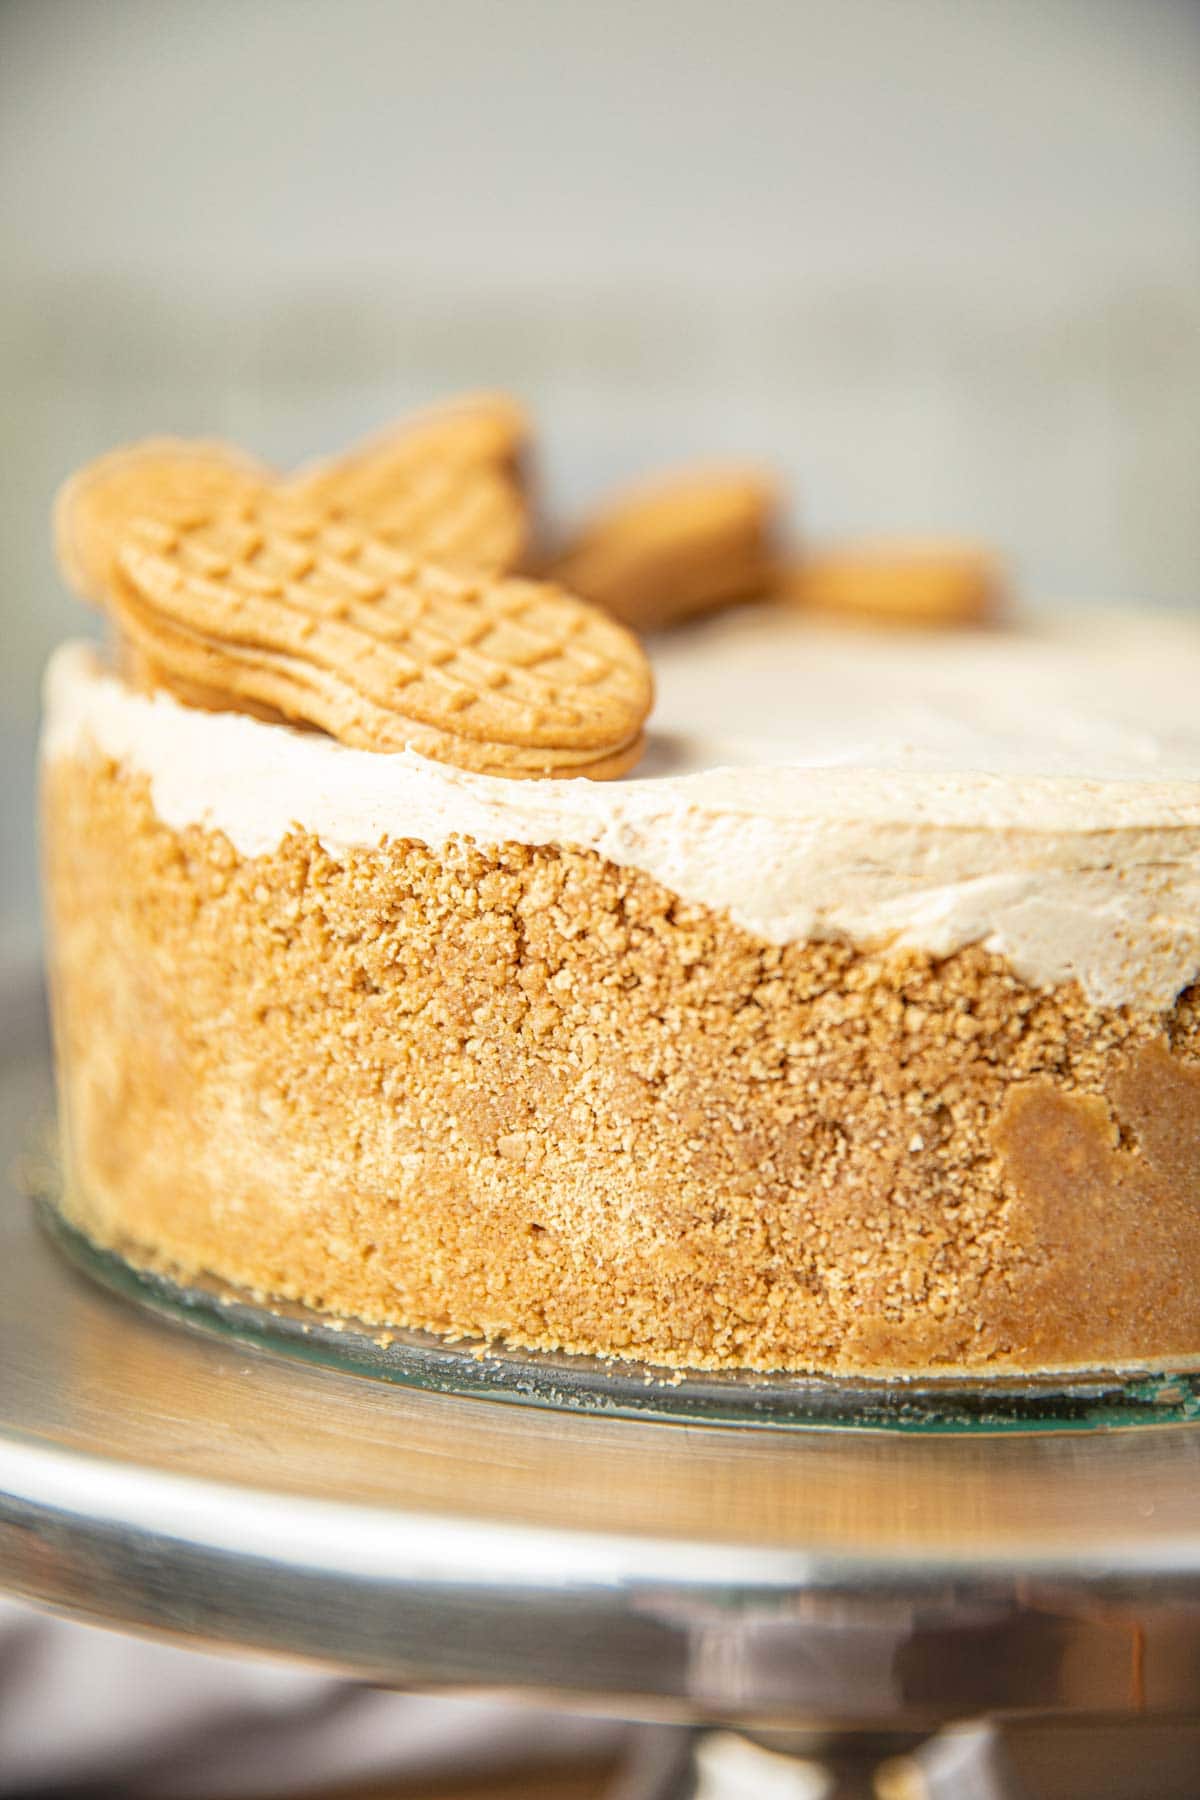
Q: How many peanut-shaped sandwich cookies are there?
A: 5